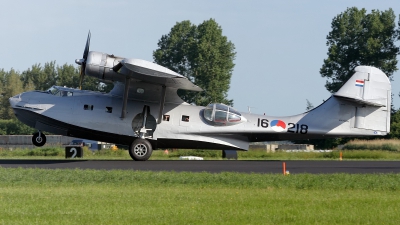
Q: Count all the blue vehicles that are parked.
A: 1